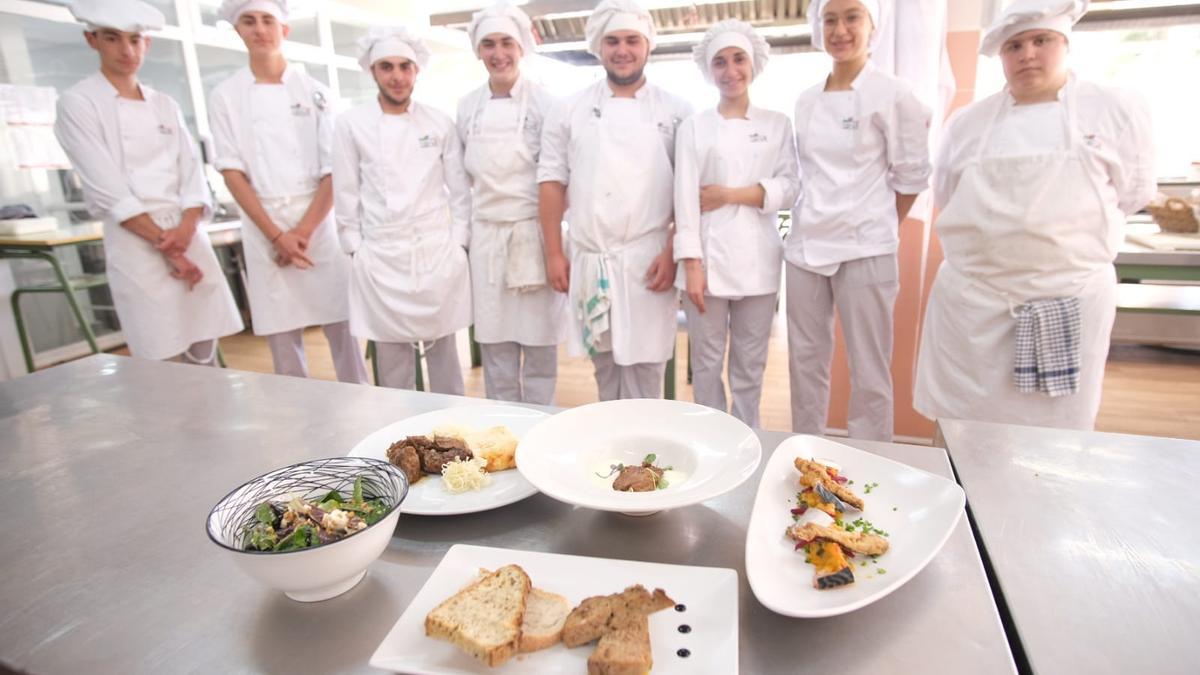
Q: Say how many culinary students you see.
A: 8